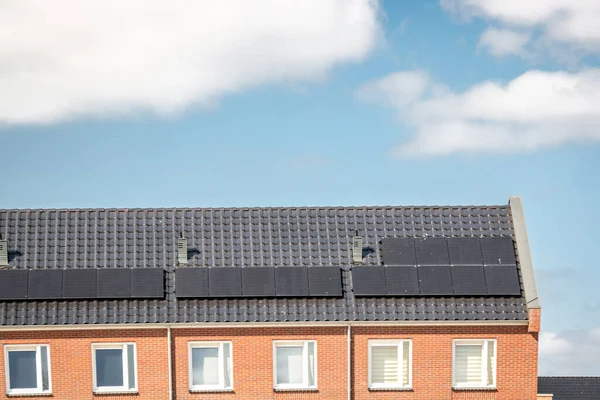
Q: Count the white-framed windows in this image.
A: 6